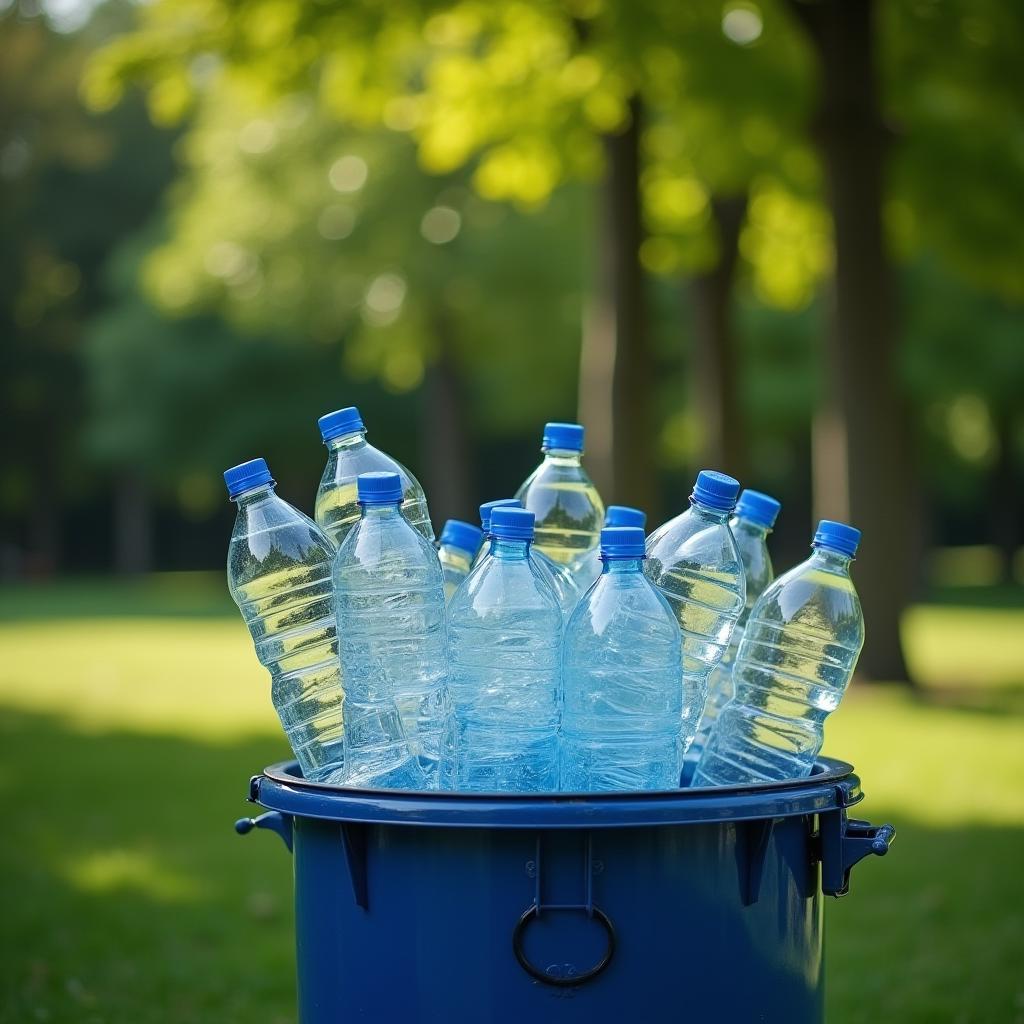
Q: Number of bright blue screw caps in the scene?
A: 12